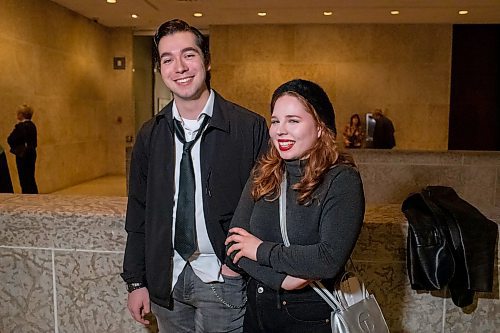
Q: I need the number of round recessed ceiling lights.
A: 7